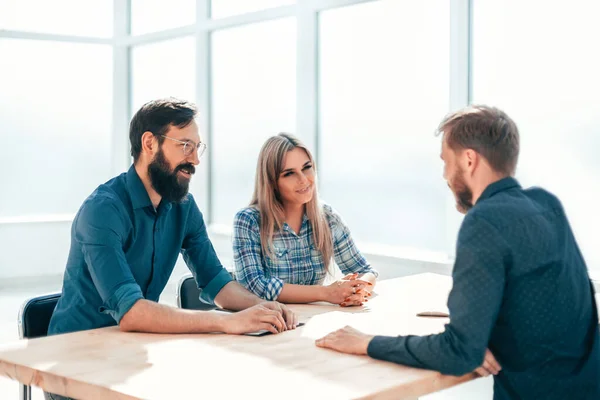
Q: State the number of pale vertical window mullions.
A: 4